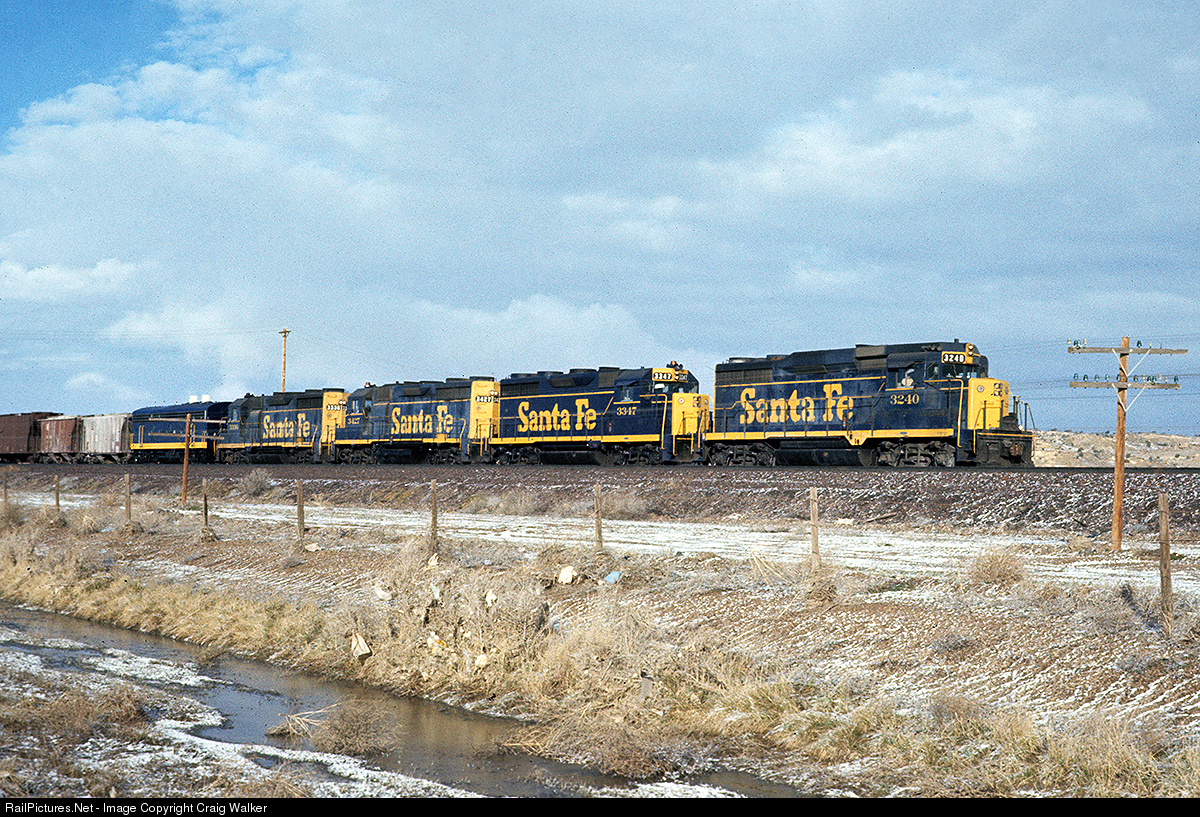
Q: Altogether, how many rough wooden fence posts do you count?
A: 9